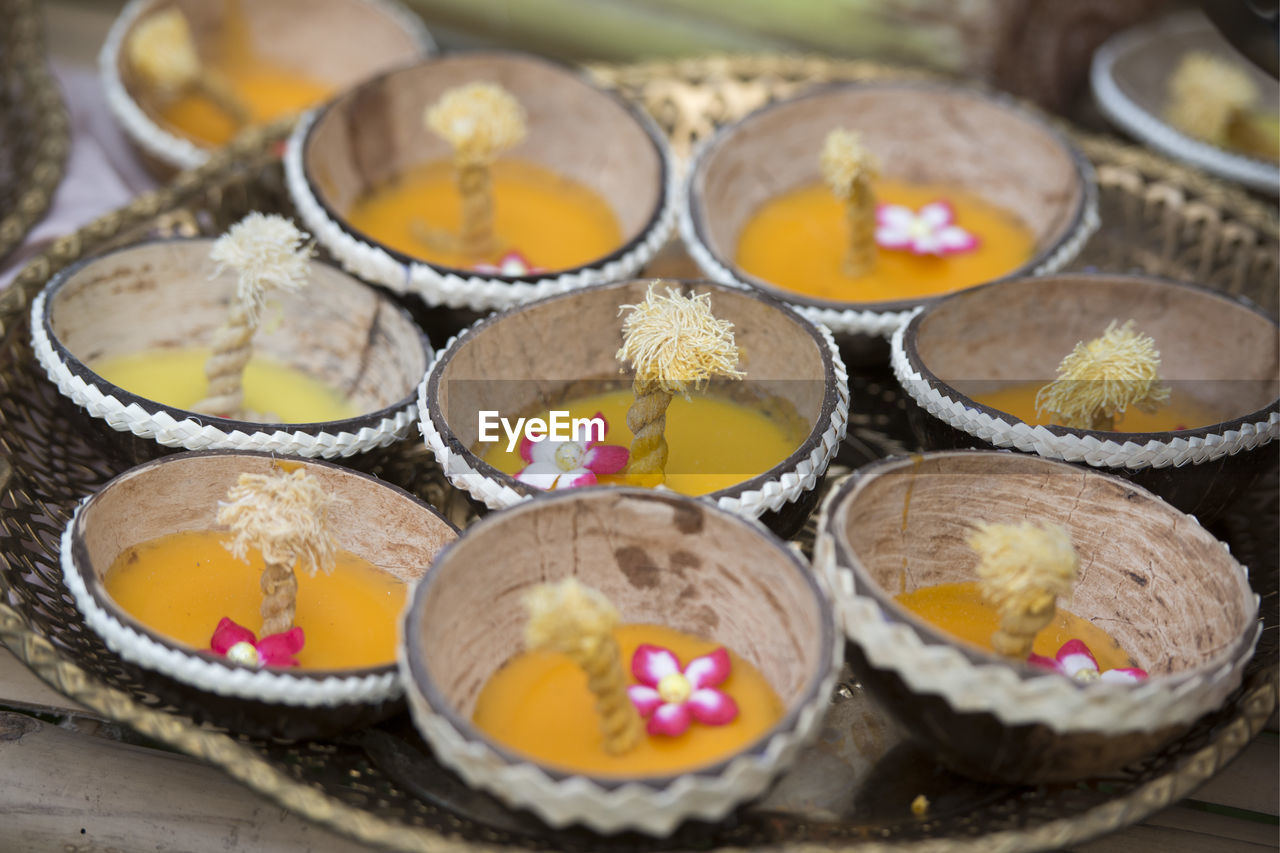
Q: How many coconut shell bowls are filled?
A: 10